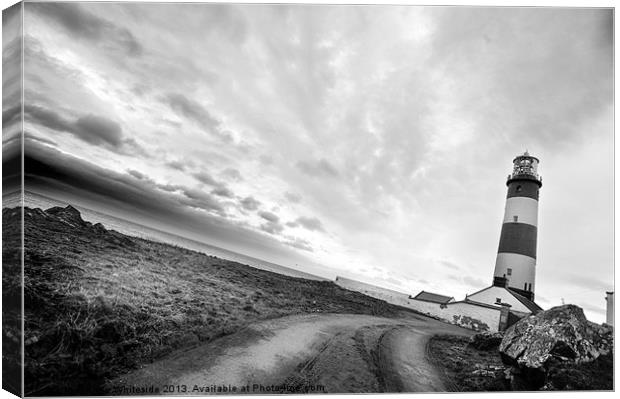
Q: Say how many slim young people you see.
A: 0